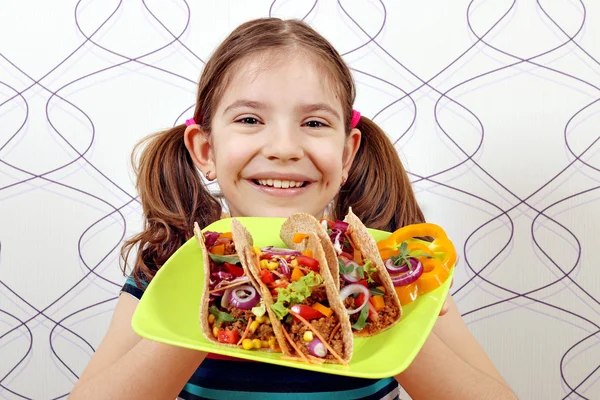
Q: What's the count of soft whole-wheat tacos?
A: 3